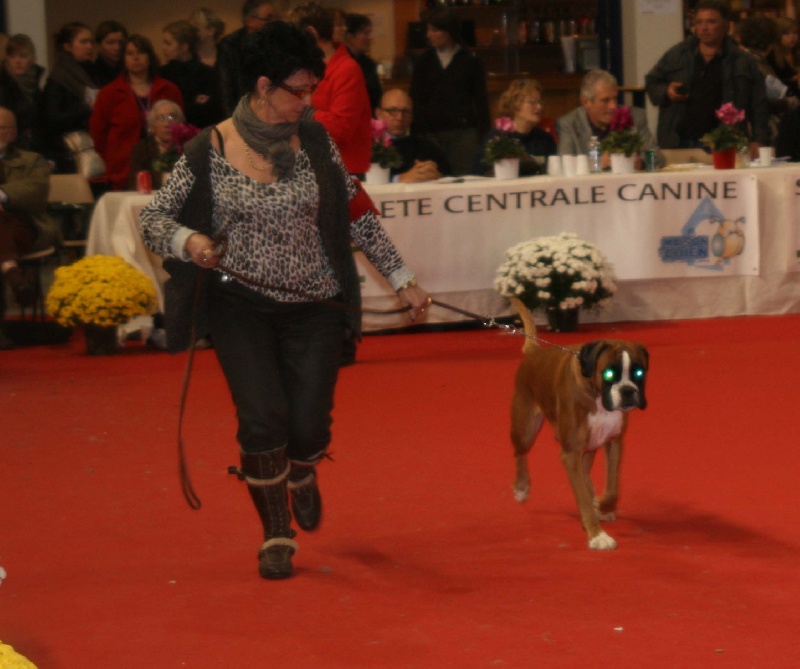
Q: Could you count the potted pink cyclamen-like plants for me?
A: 5